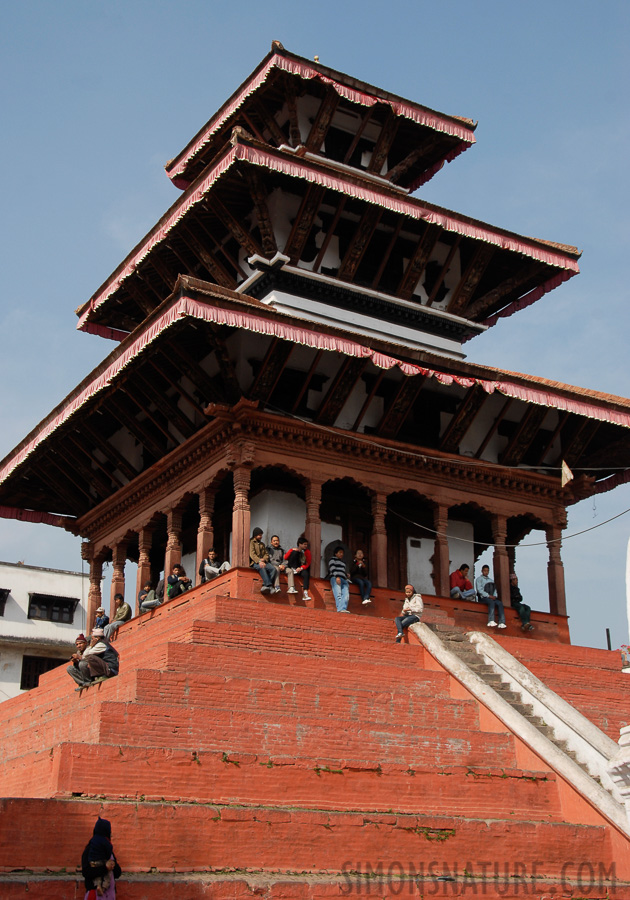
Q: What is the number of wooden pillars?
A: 11